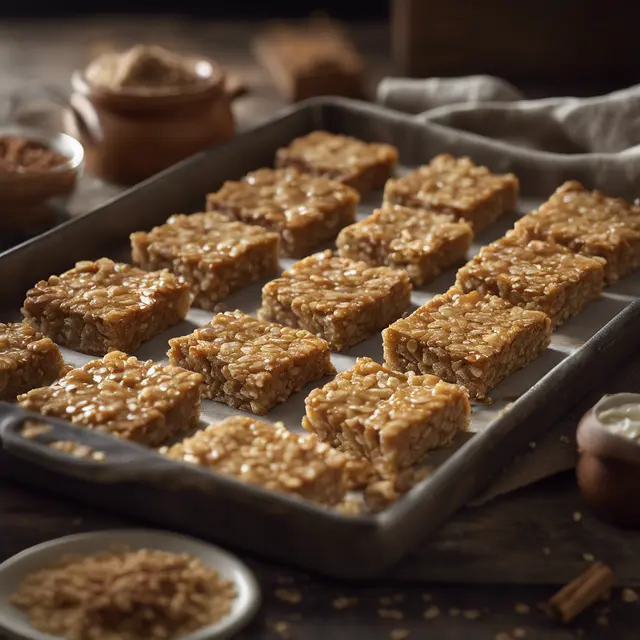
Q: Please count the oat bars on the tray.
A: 15